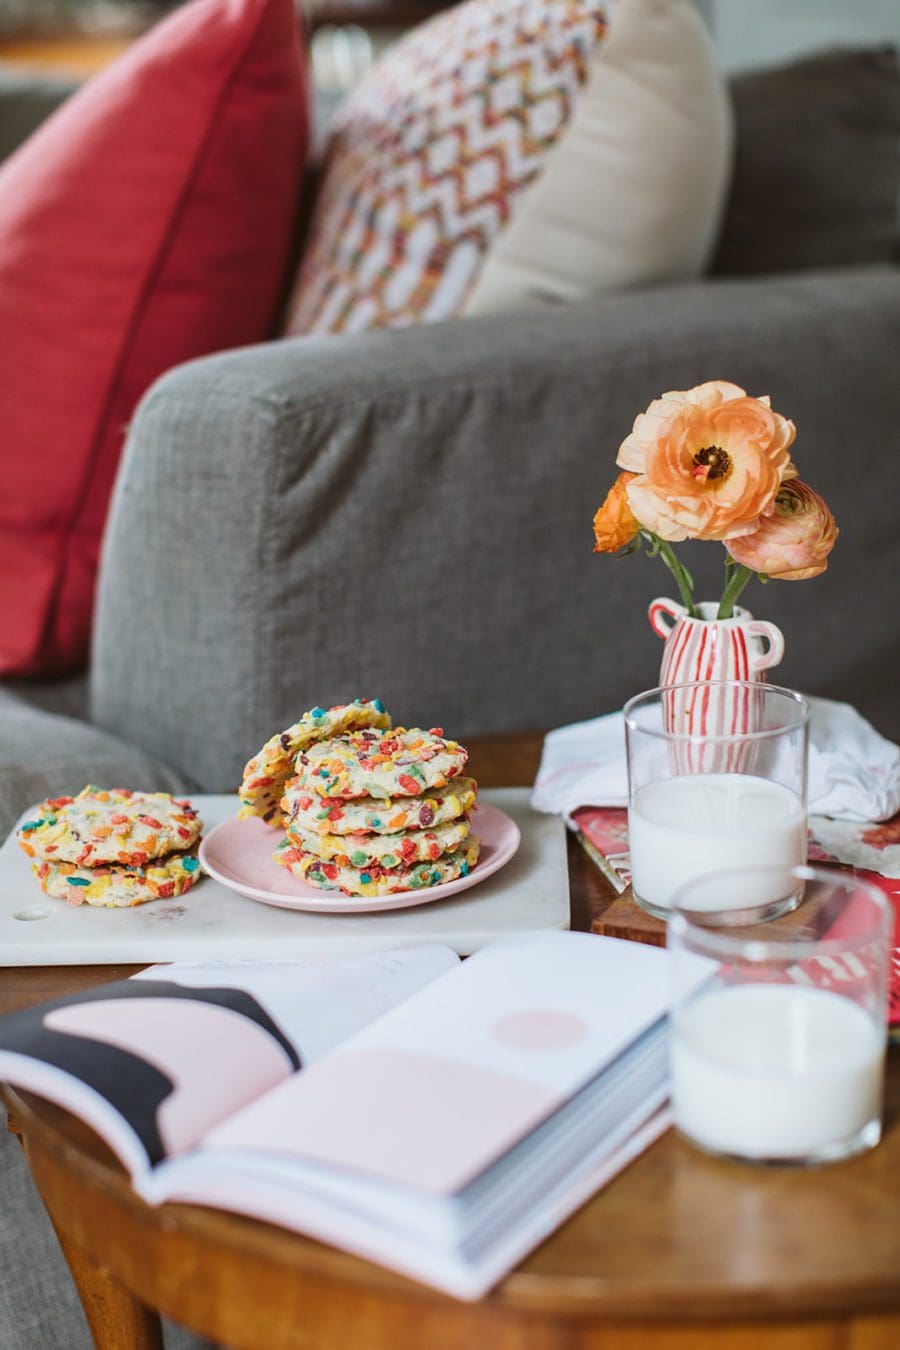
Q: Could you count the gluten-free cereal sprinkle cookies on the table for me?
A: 7